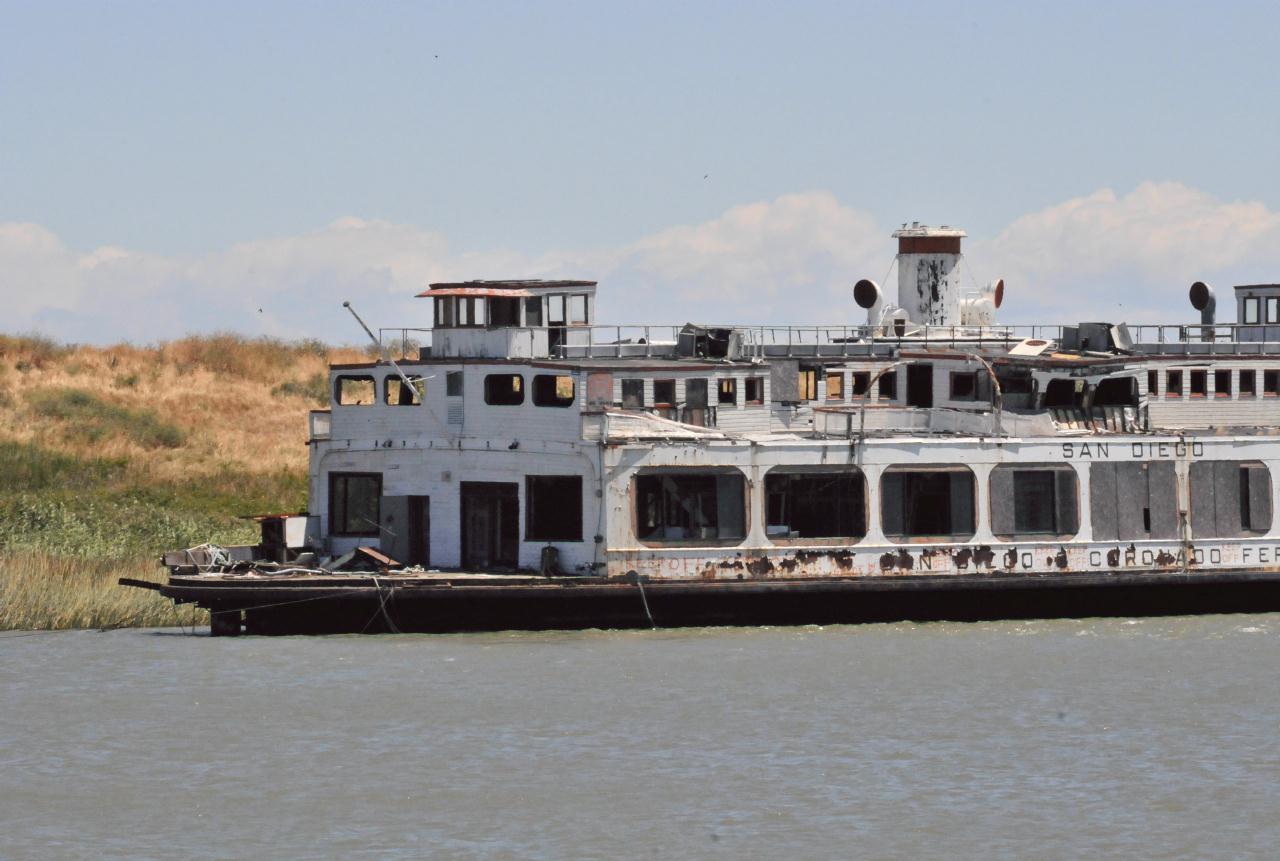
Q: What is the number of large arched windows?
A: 6